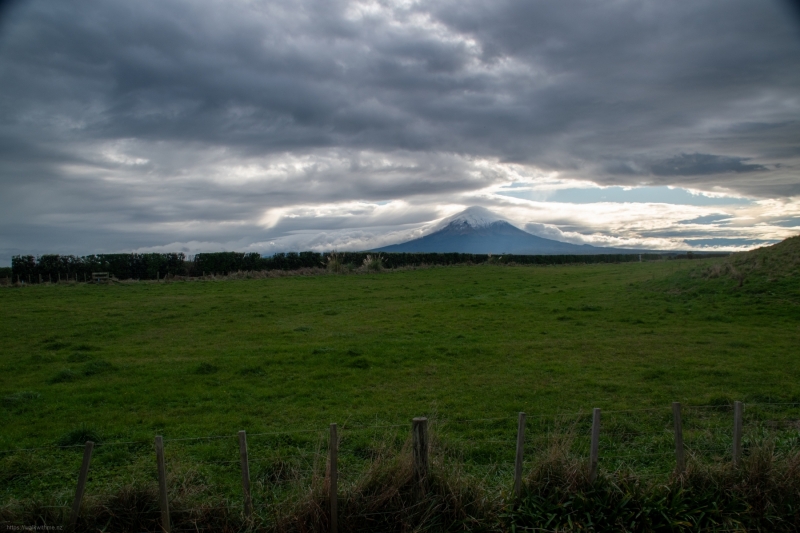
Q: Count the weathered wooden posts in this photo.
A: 9